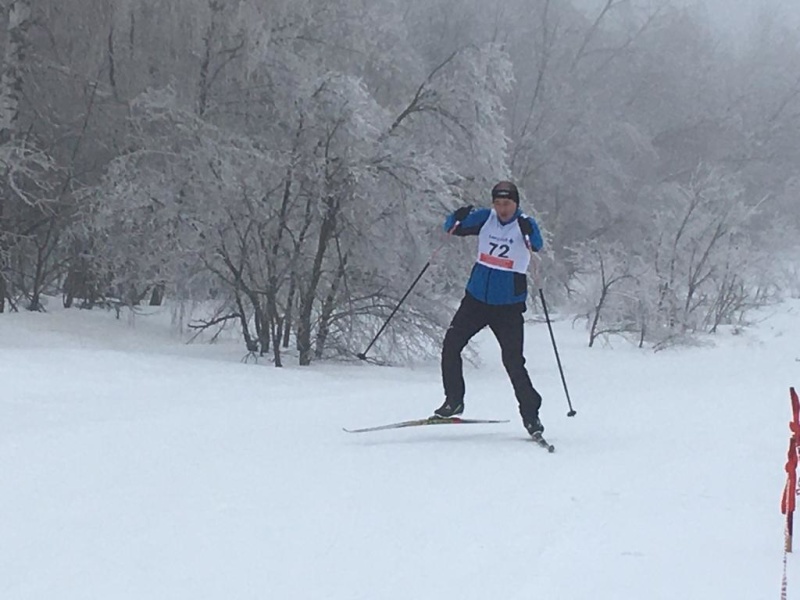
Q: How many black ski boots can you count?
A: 2